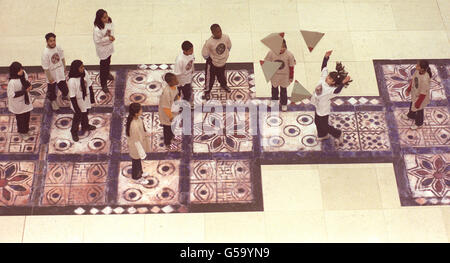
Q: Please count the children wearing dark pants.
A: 11